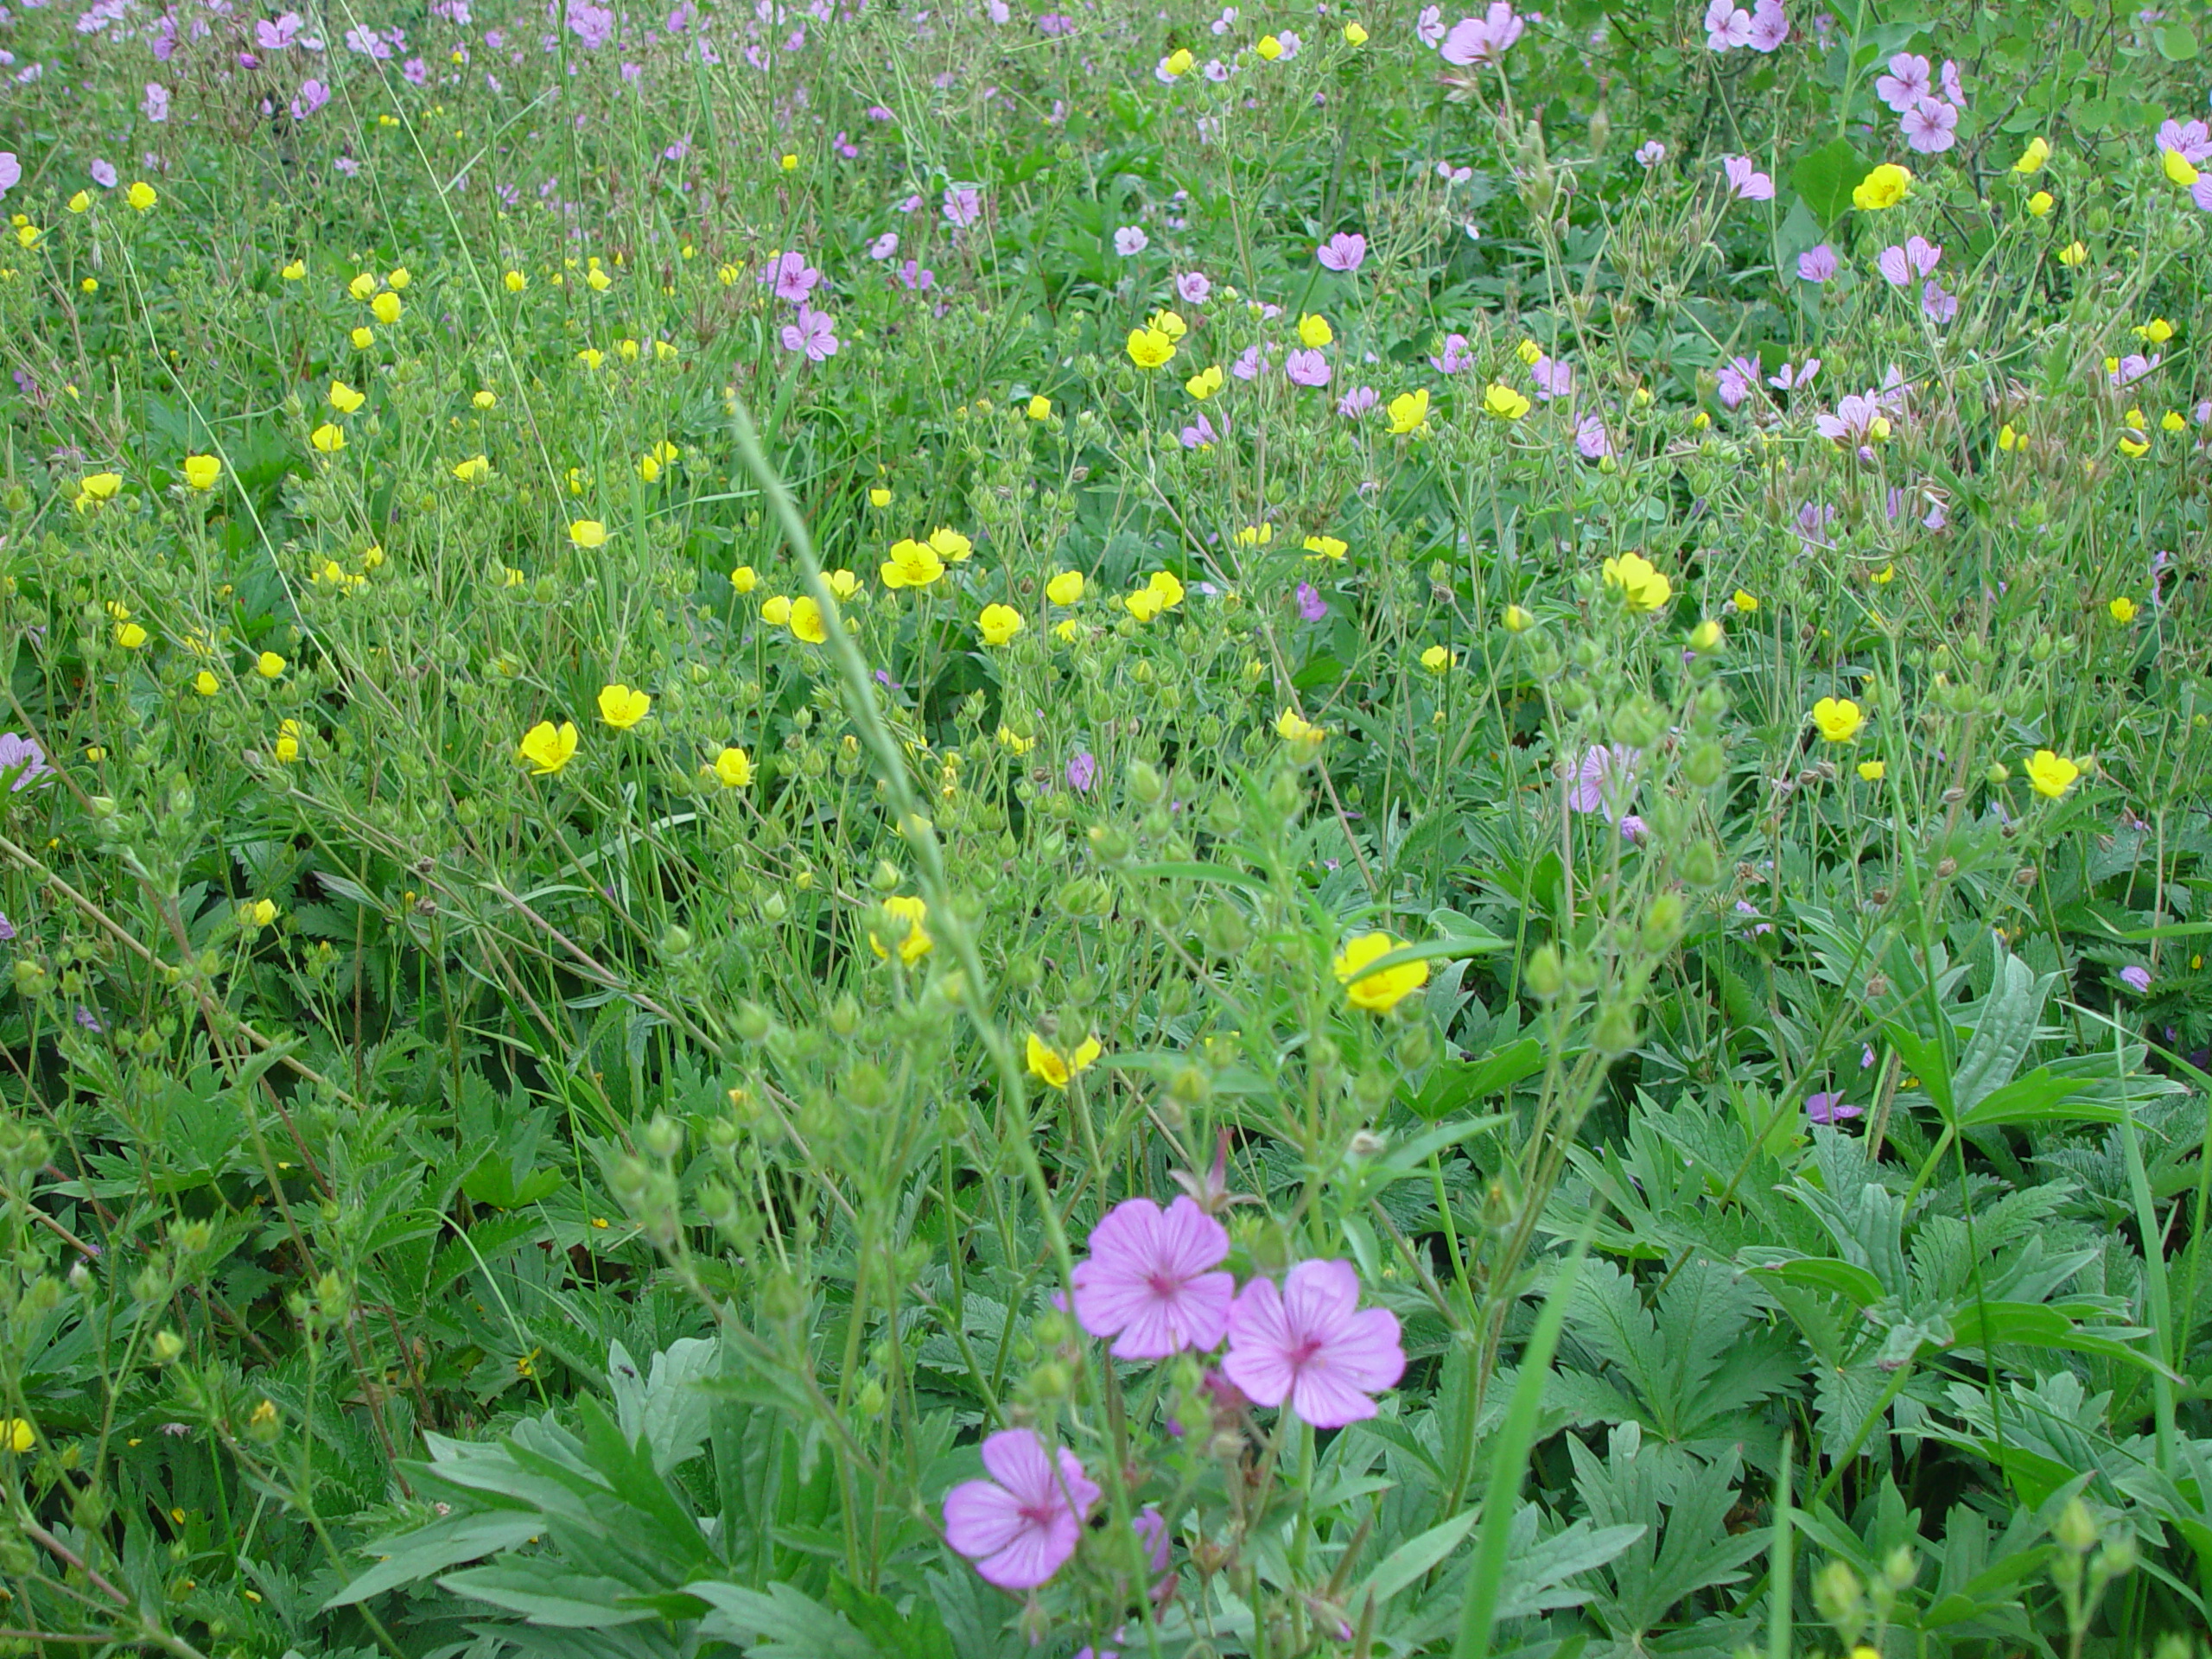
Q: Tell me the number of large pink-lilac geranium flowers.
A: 3